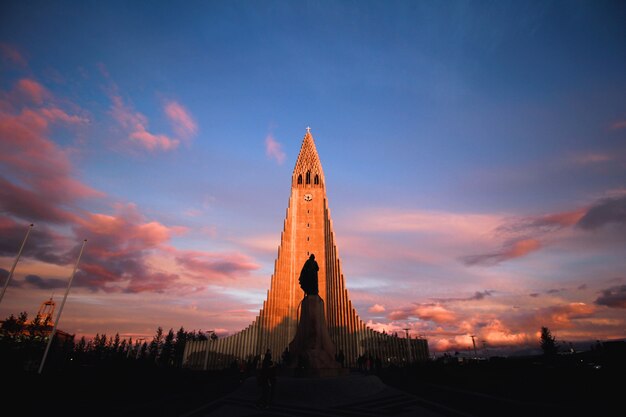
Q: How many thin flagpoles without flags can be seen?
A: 2